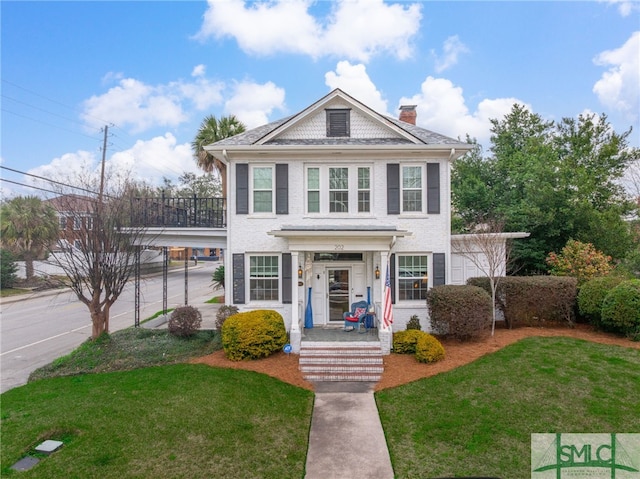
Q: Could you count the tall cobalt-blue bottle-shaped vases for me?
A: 2